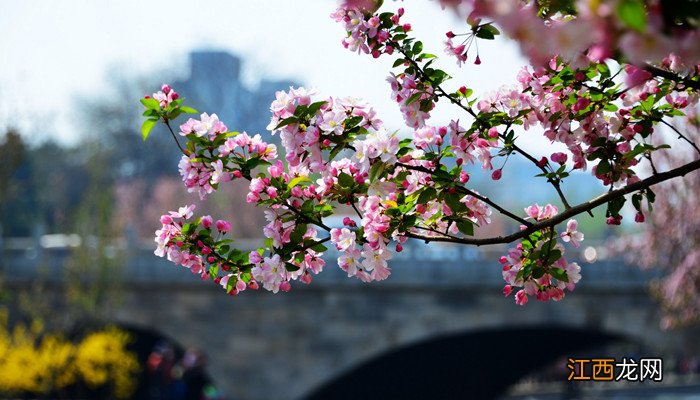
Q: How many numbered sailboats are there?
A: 0